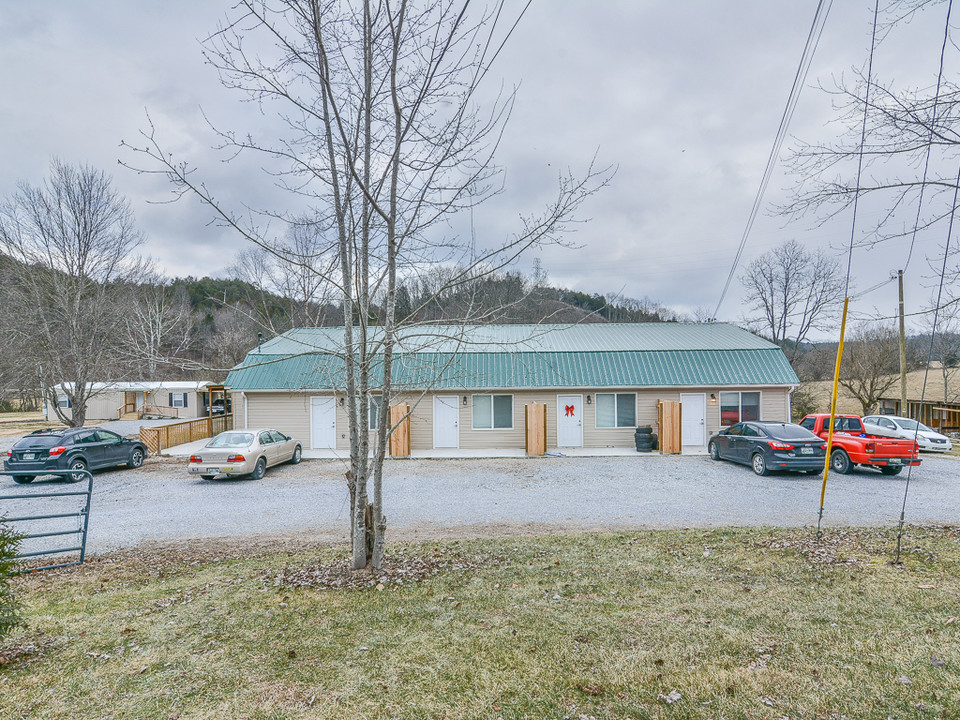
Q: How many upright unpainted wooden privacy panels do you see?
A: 3